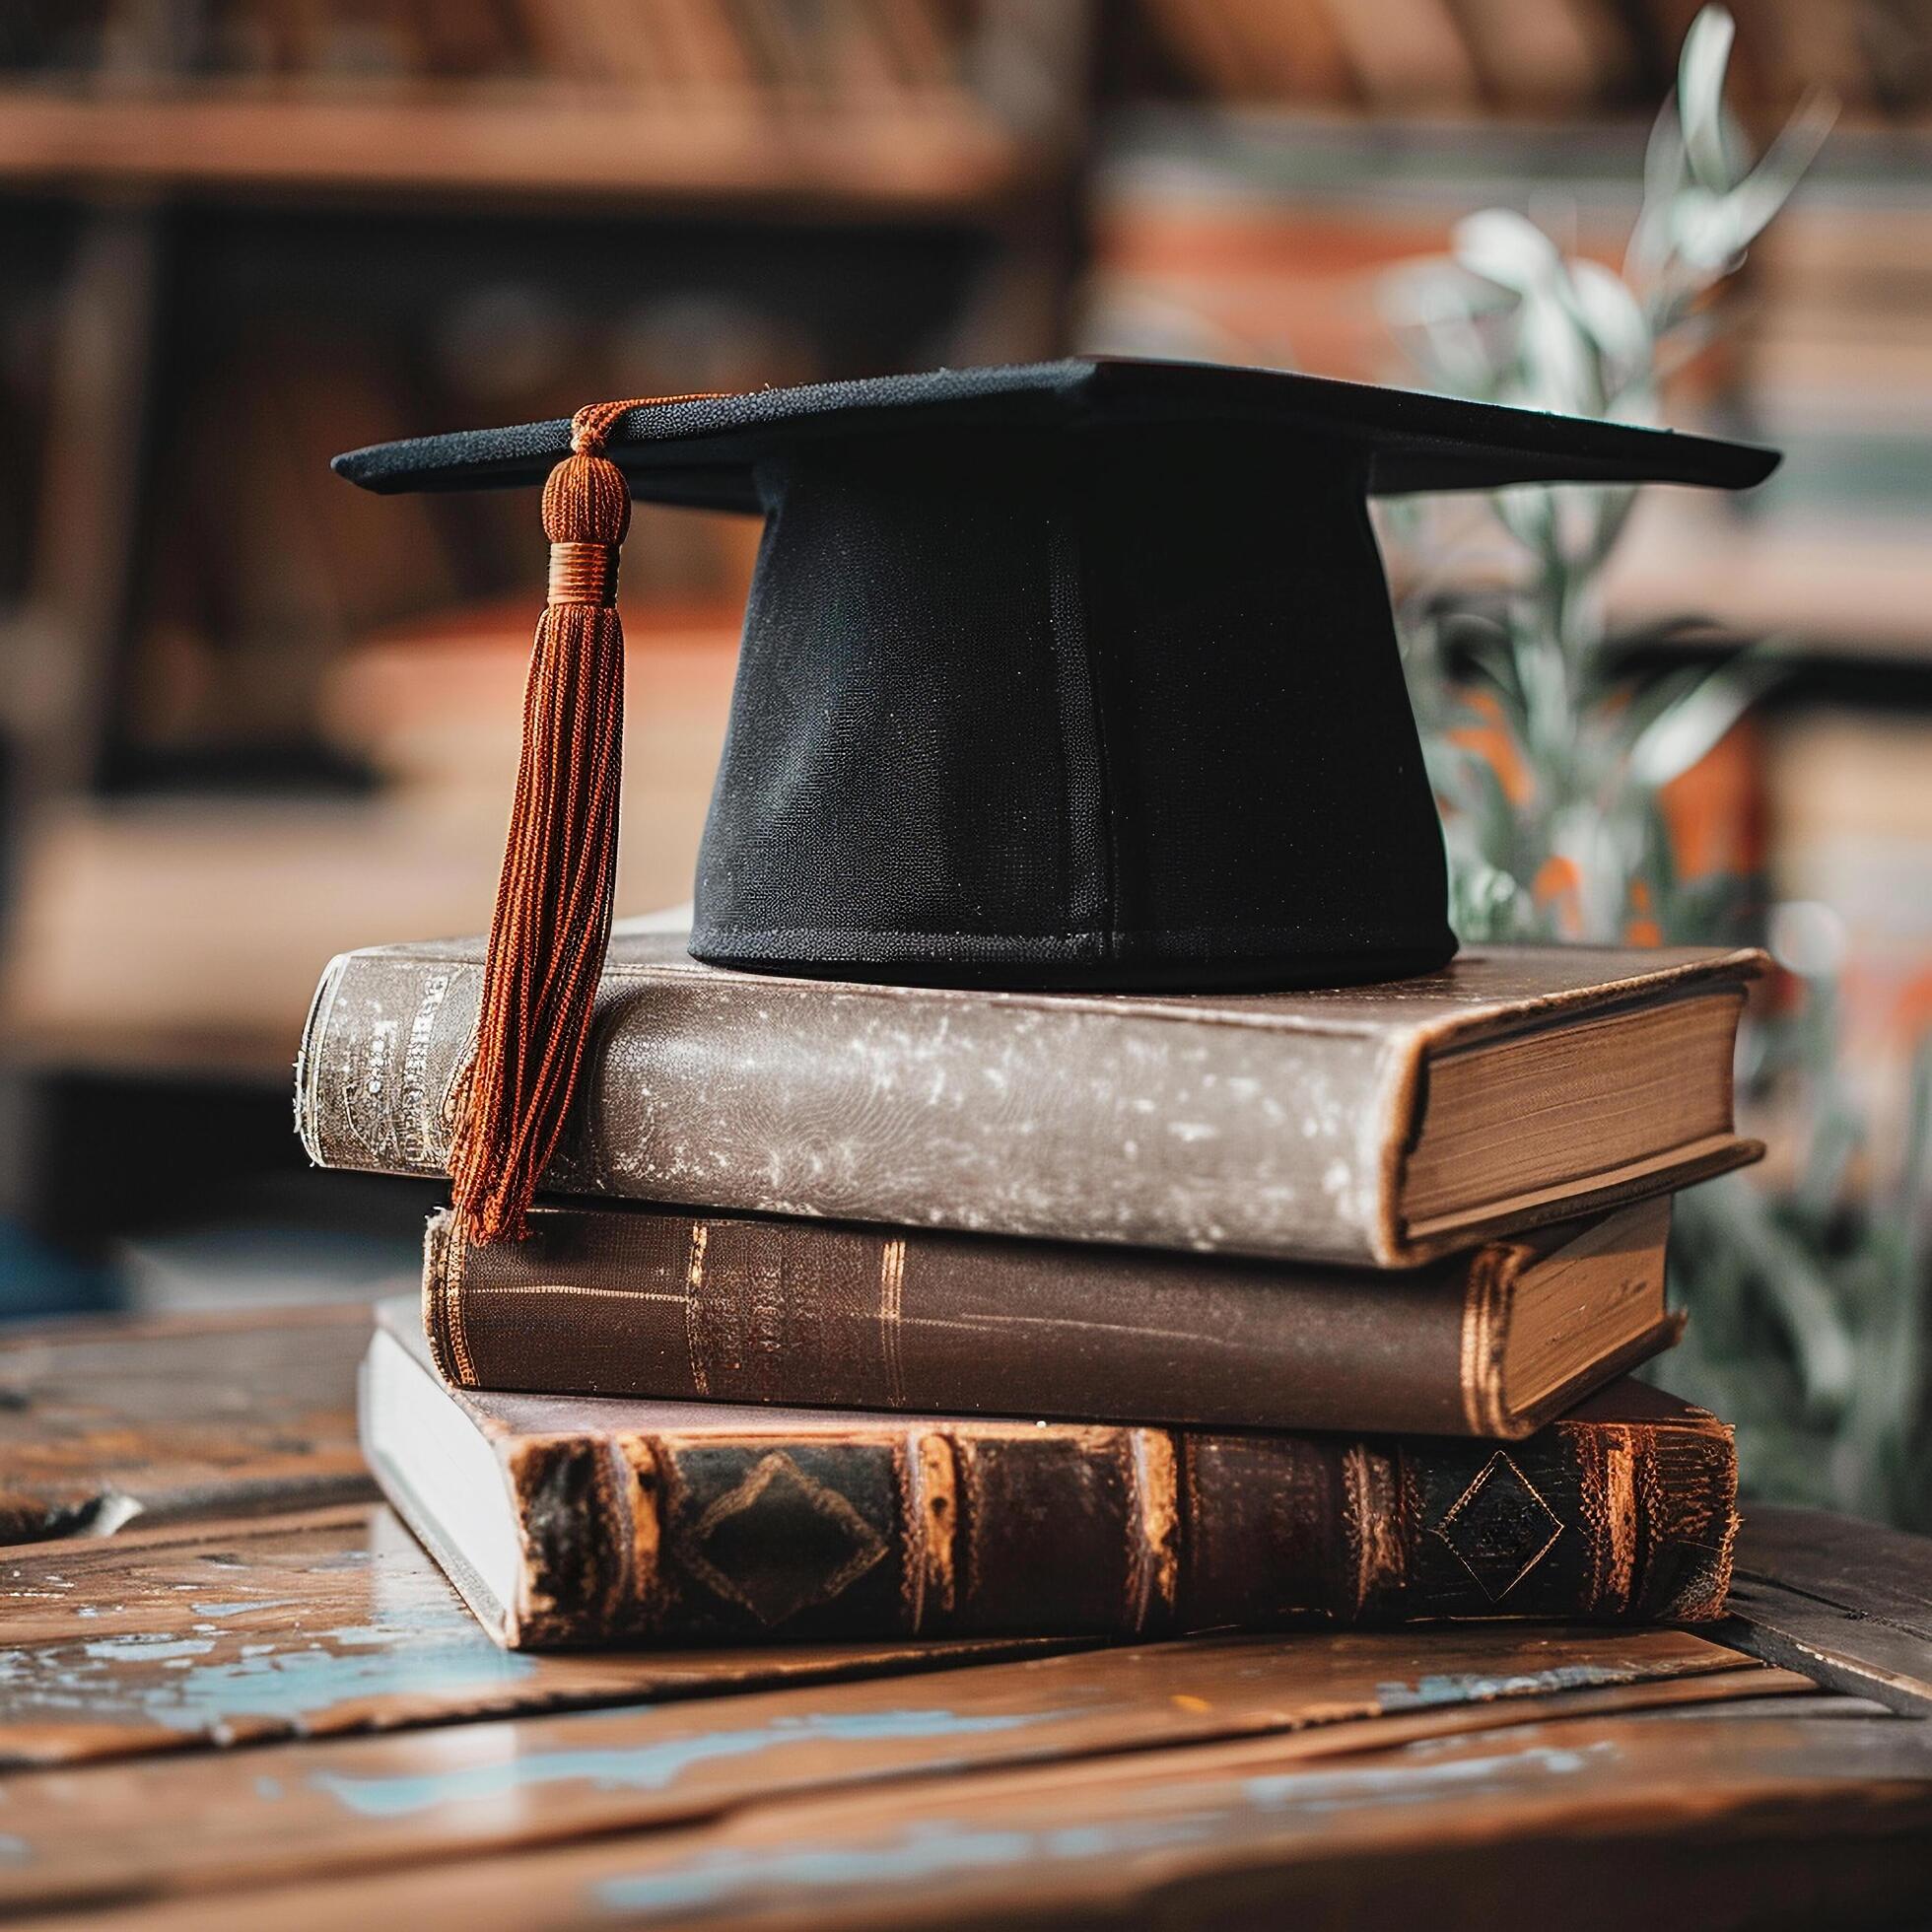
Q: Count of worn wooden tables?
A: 1